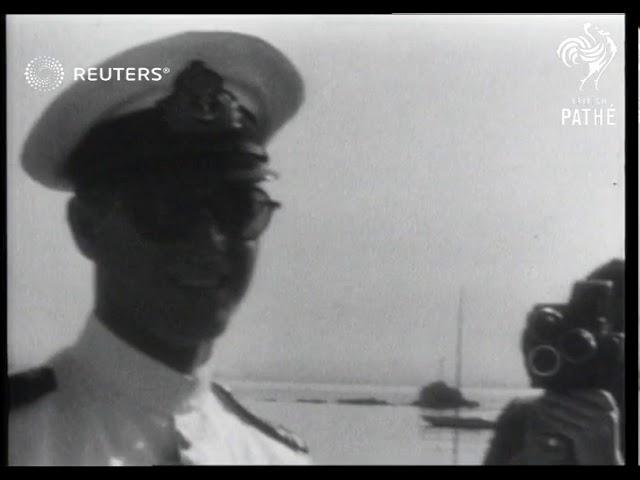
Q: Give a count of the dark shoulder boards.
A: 2